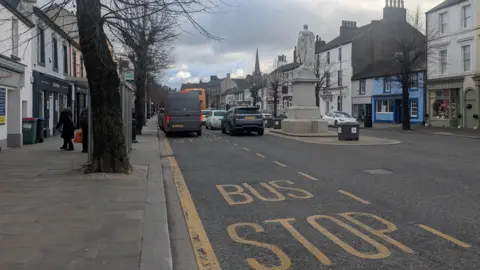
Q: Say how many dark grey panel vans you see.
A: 1